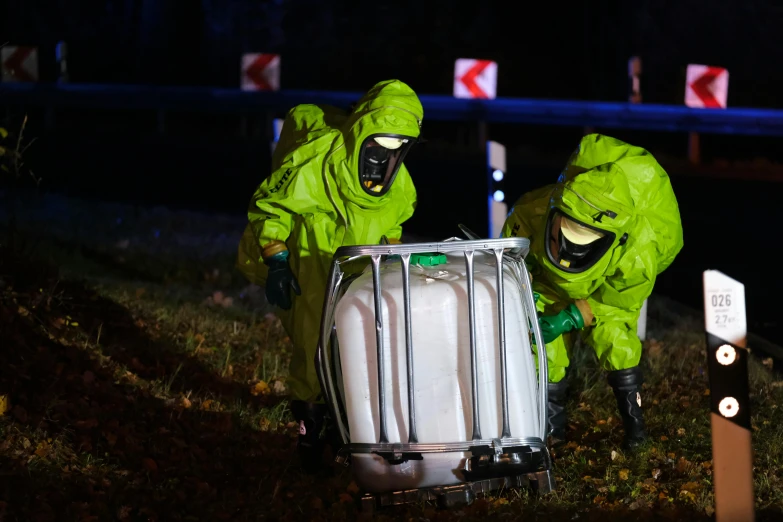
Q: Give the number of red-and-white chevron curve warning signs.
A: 4